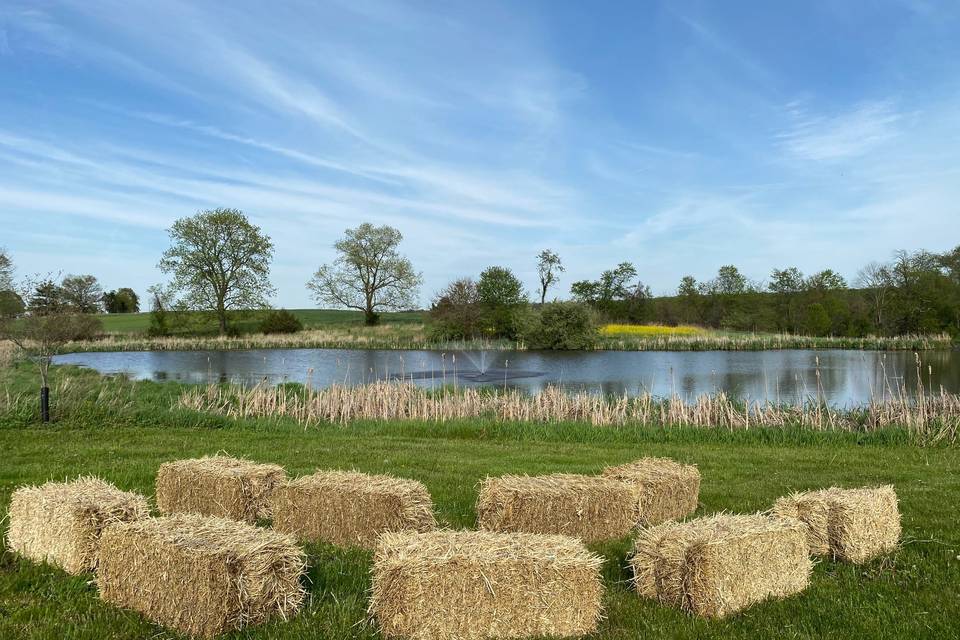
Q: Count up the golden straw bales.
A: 9